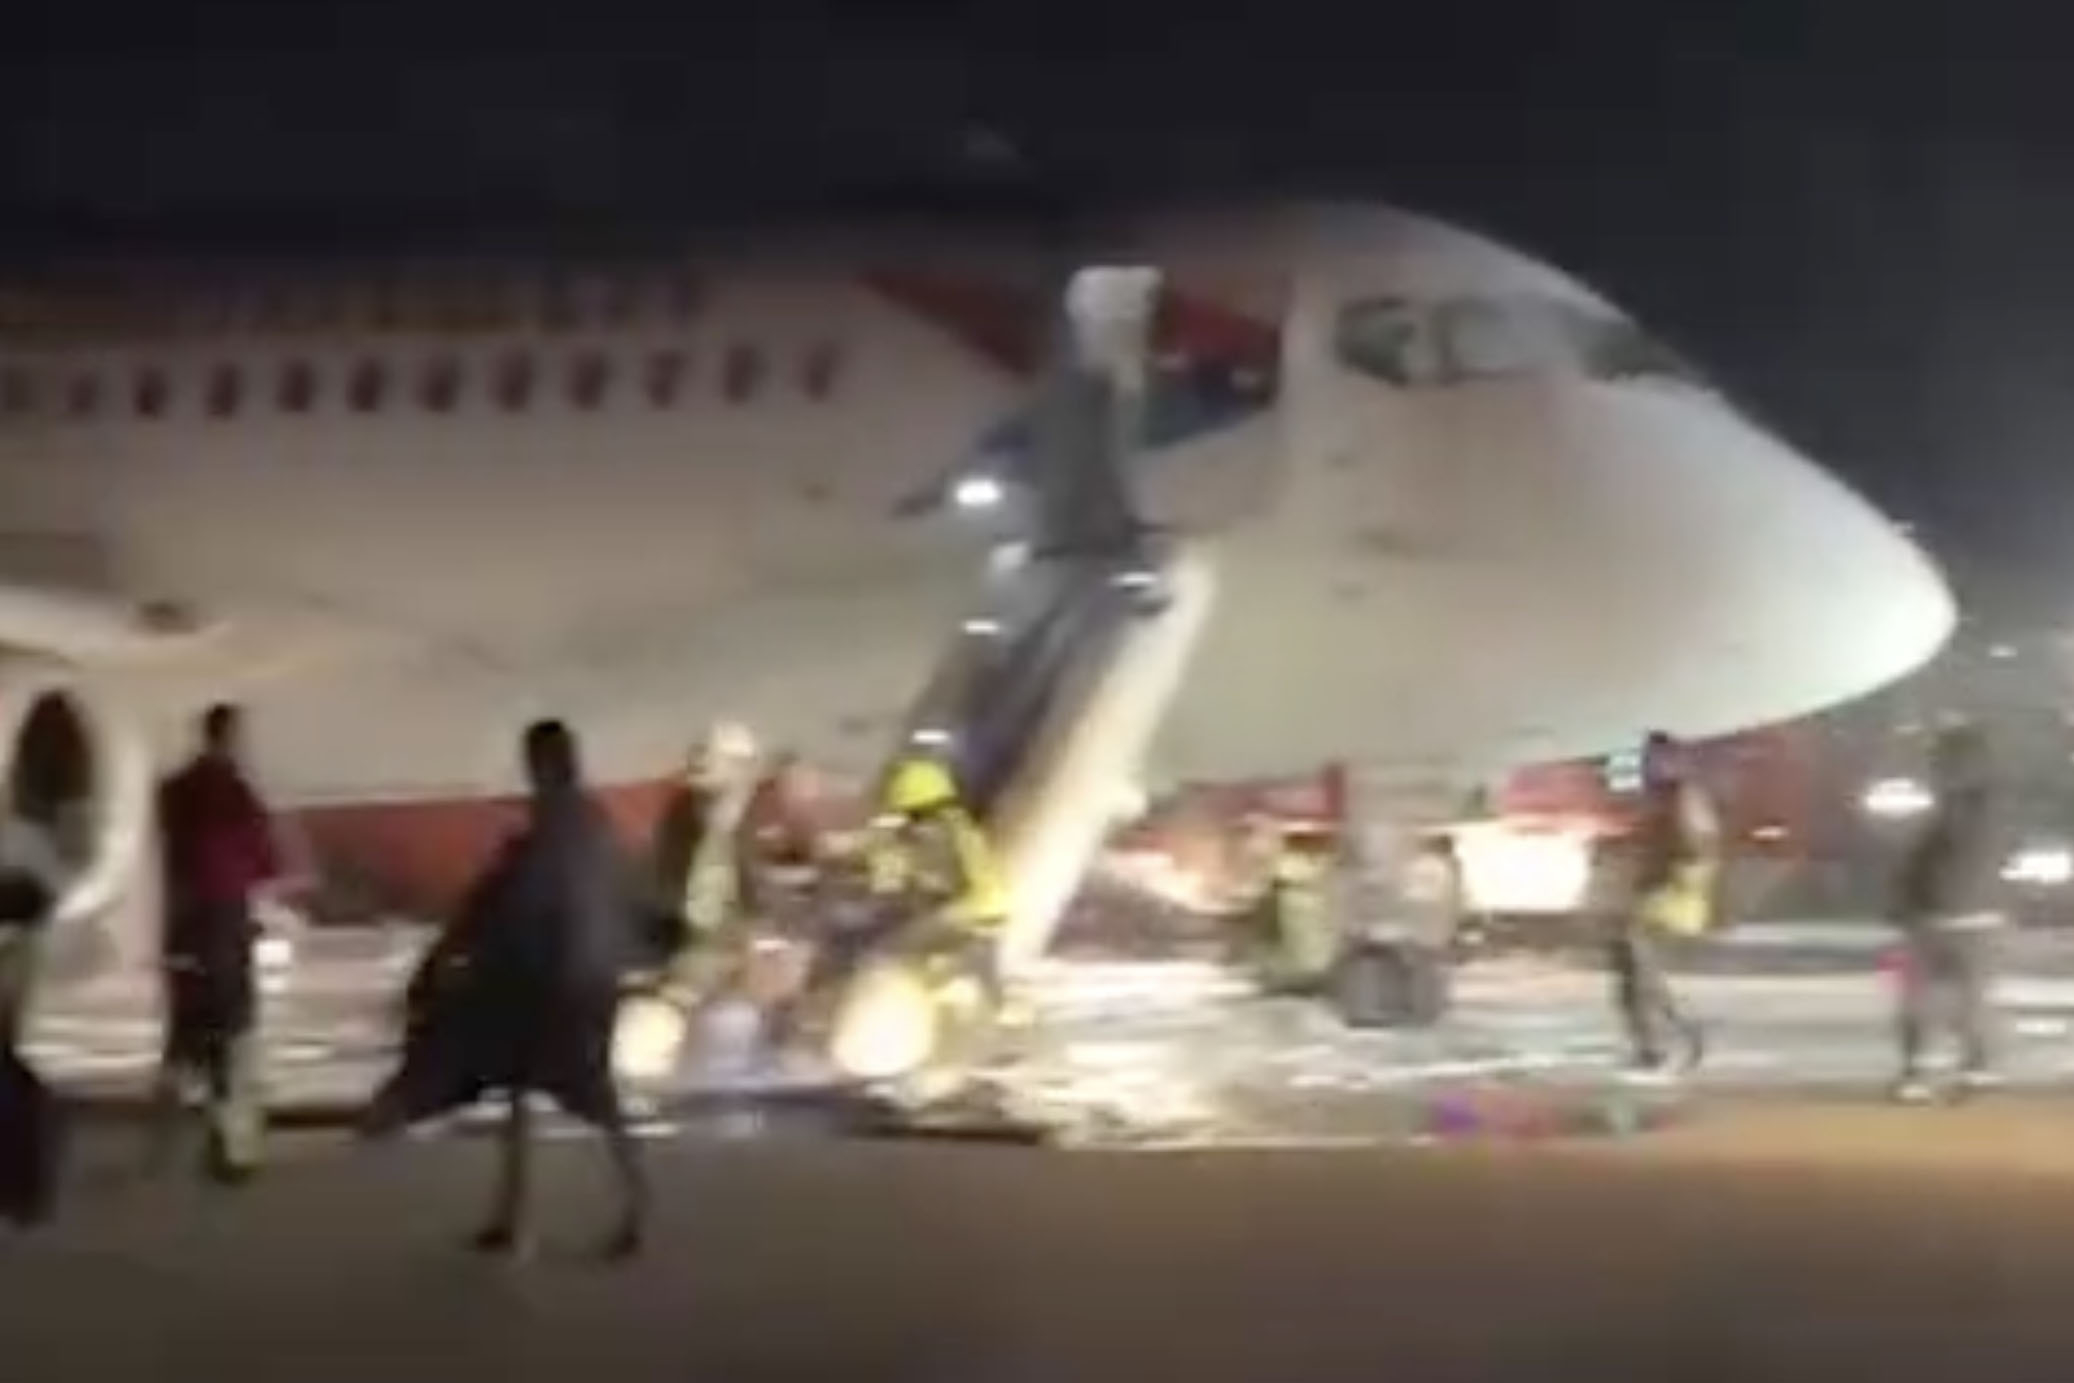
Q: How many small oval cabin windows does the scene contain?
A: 12